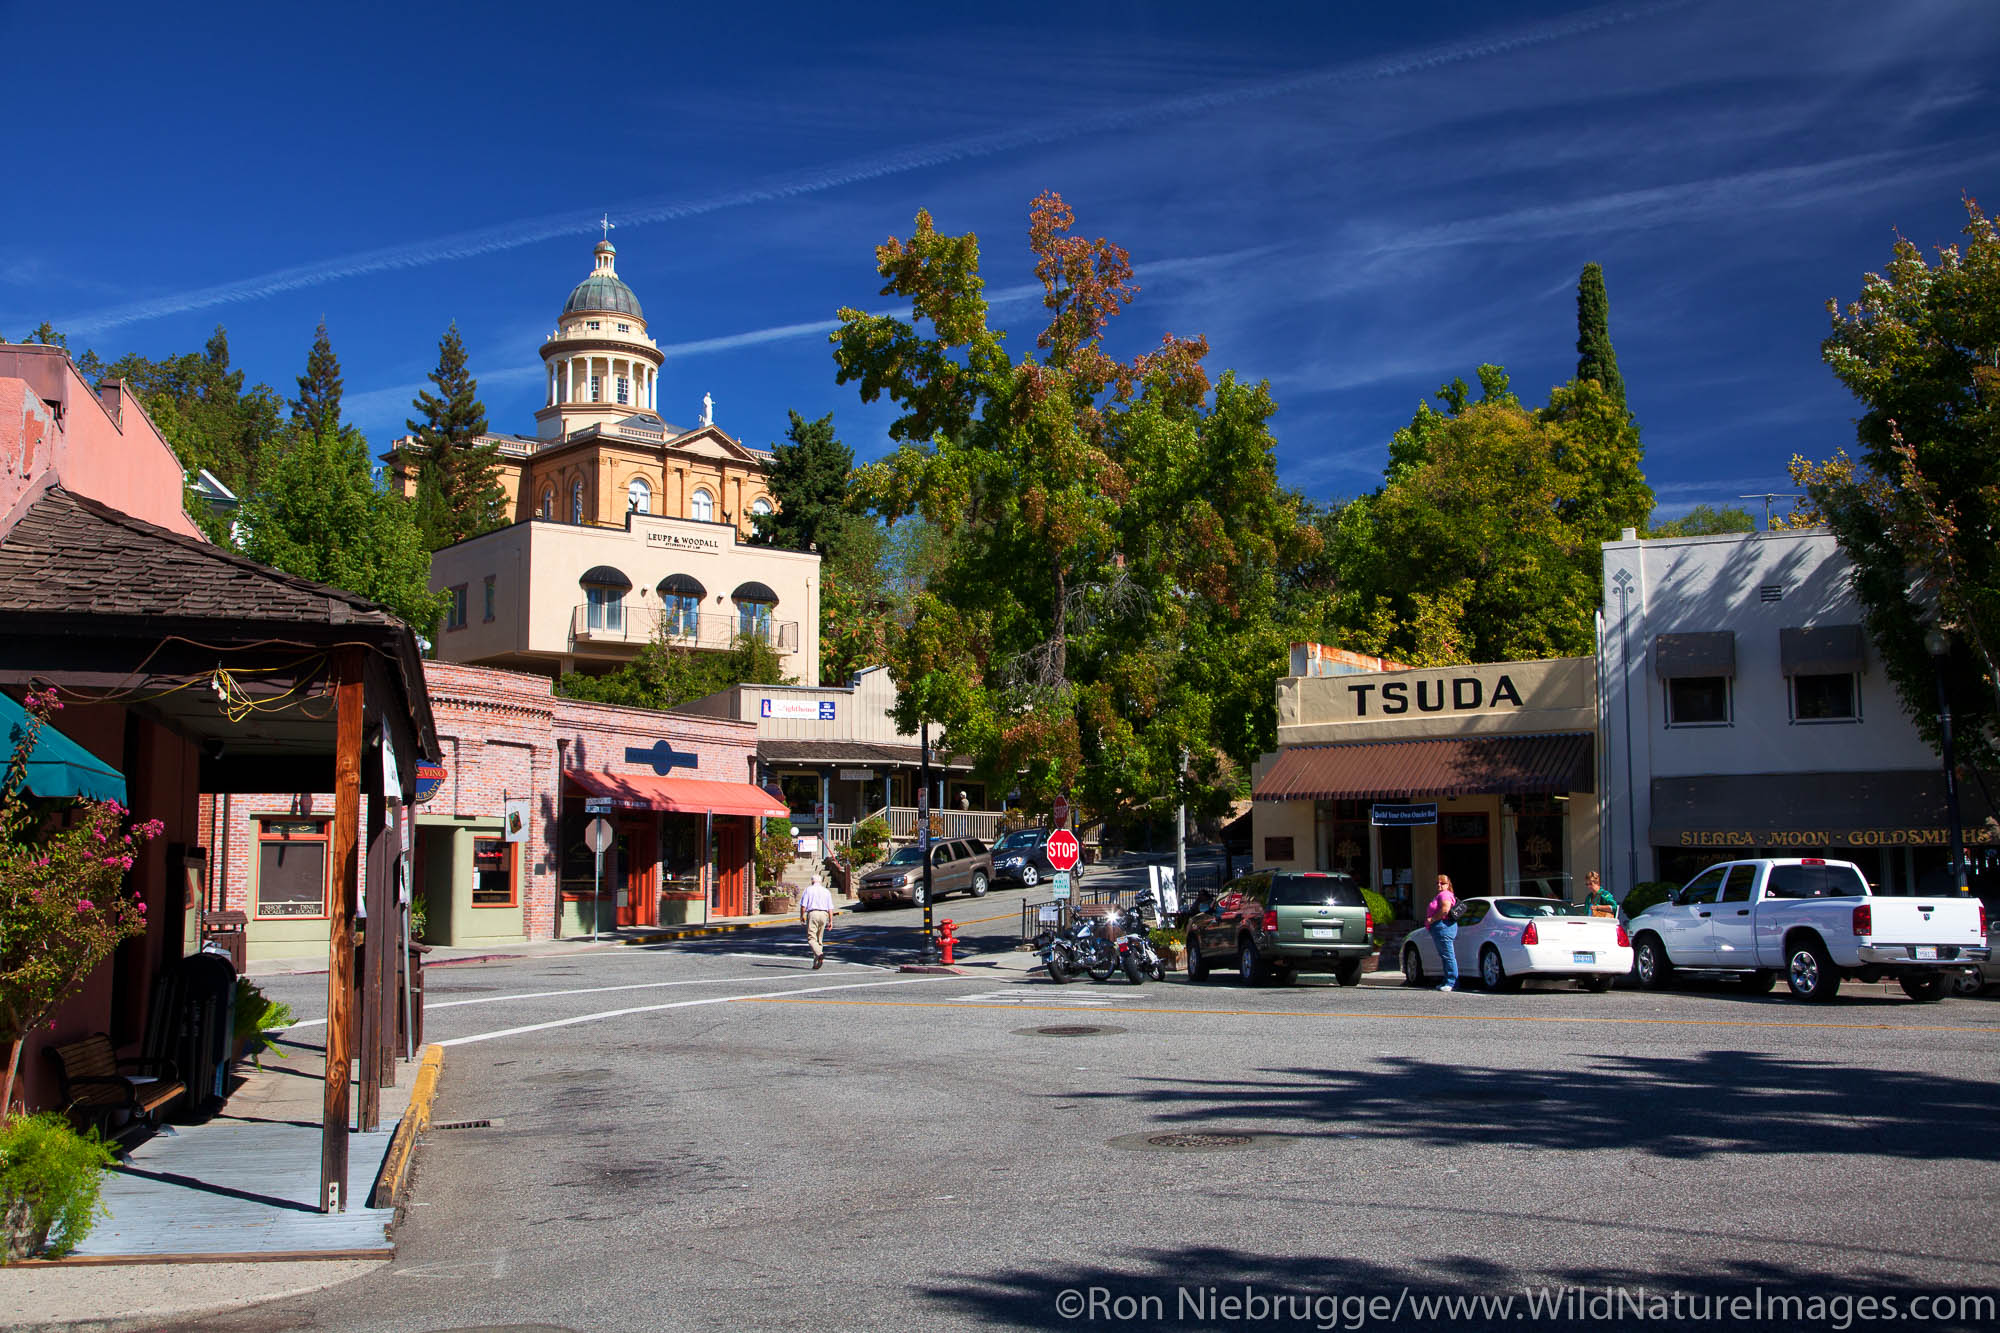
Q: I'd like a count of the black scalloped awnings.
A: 3